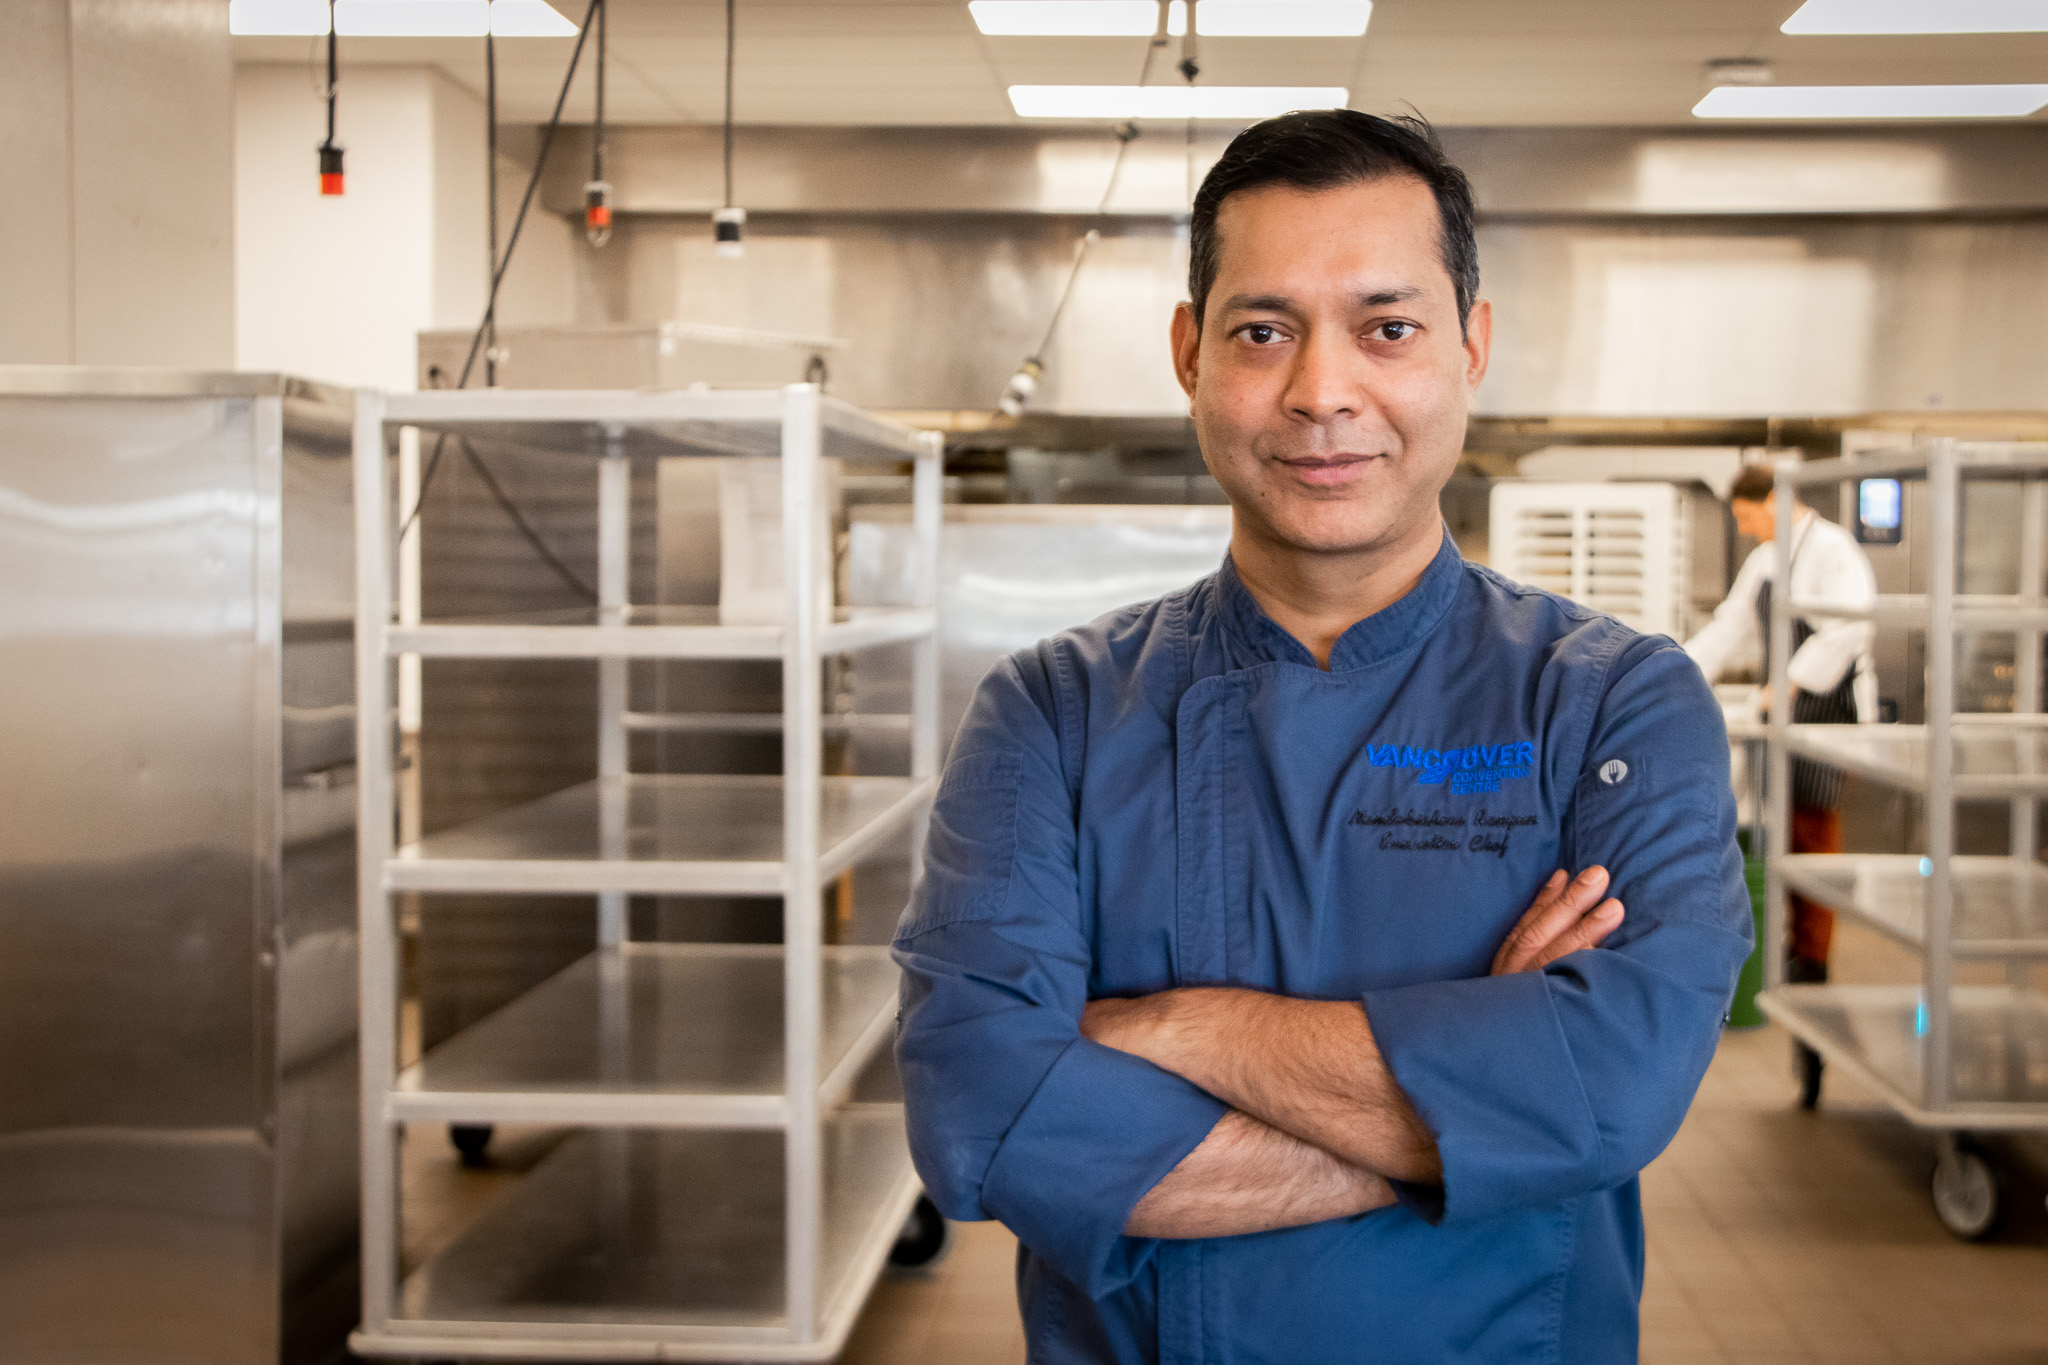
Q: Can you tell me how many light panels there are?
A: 5